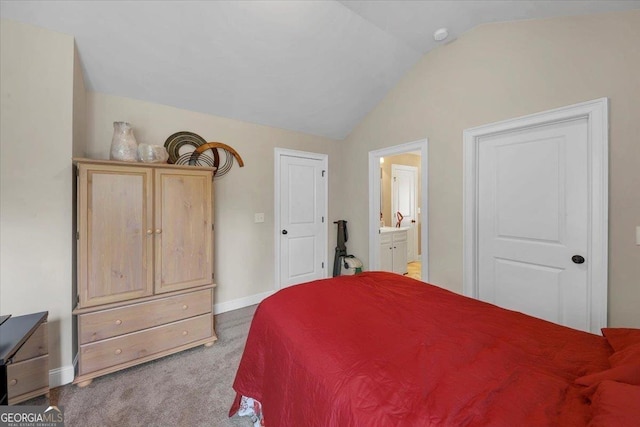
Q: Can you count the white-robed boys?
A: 0